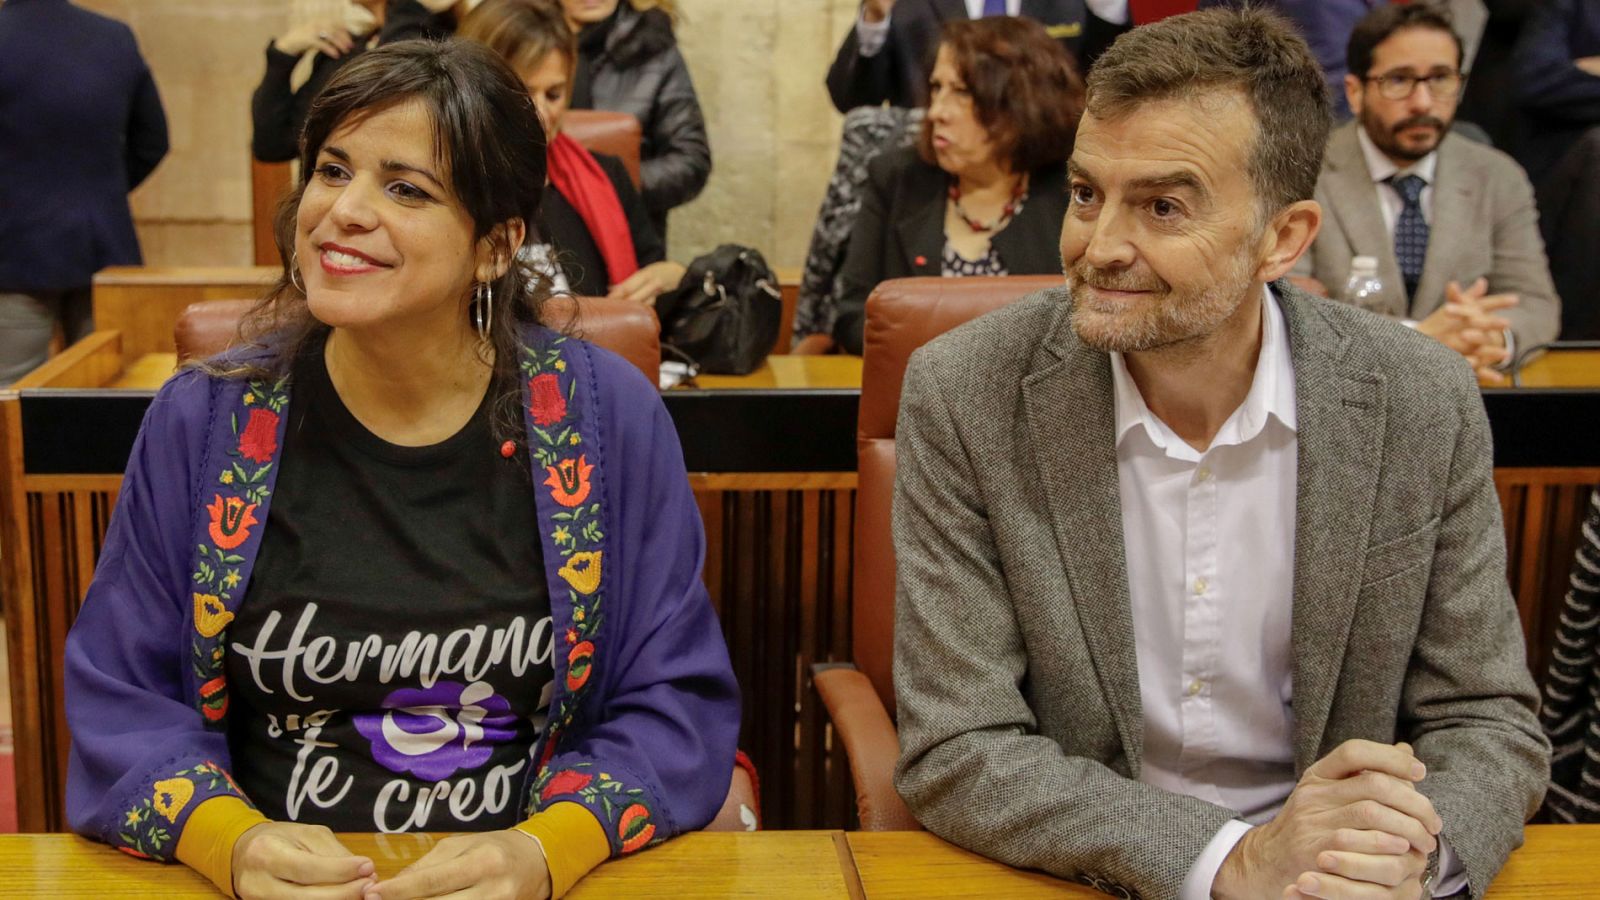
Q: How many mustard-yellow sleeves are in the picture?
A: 2